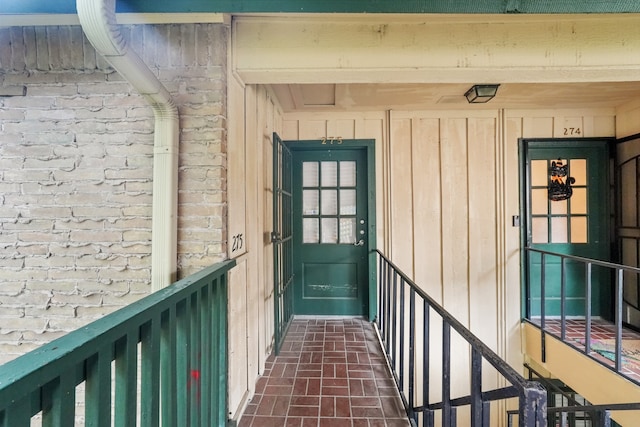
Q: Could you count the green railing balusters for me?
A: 11